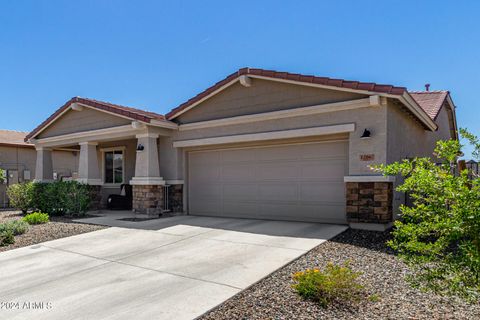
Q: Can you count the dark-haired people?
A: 0